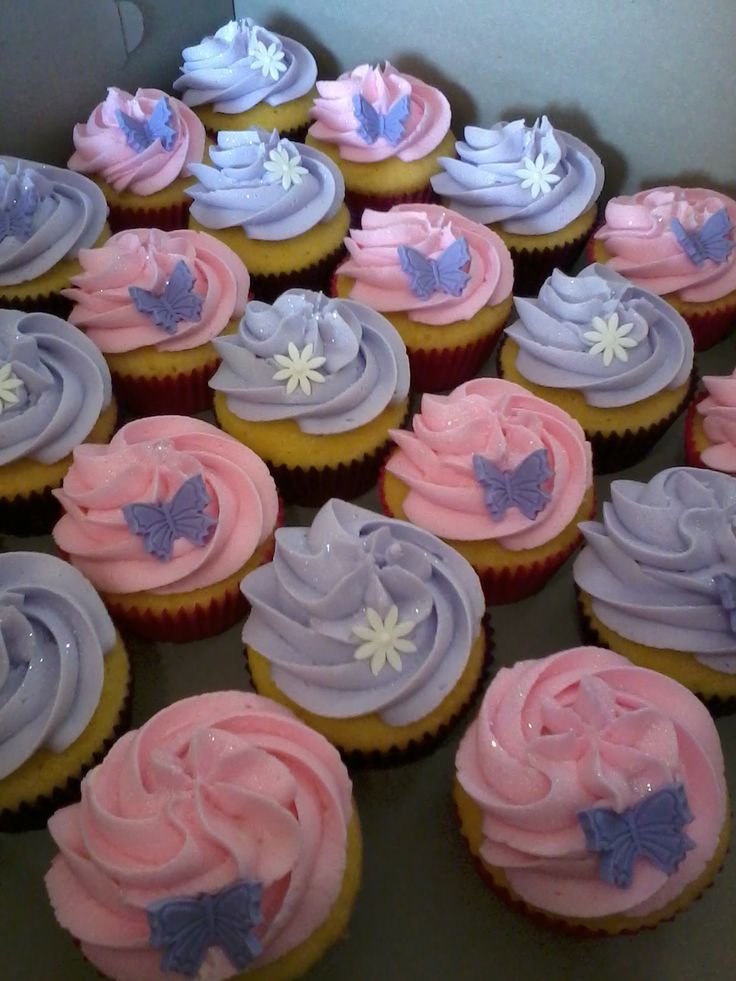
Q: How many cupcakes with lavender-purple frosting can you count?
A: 10